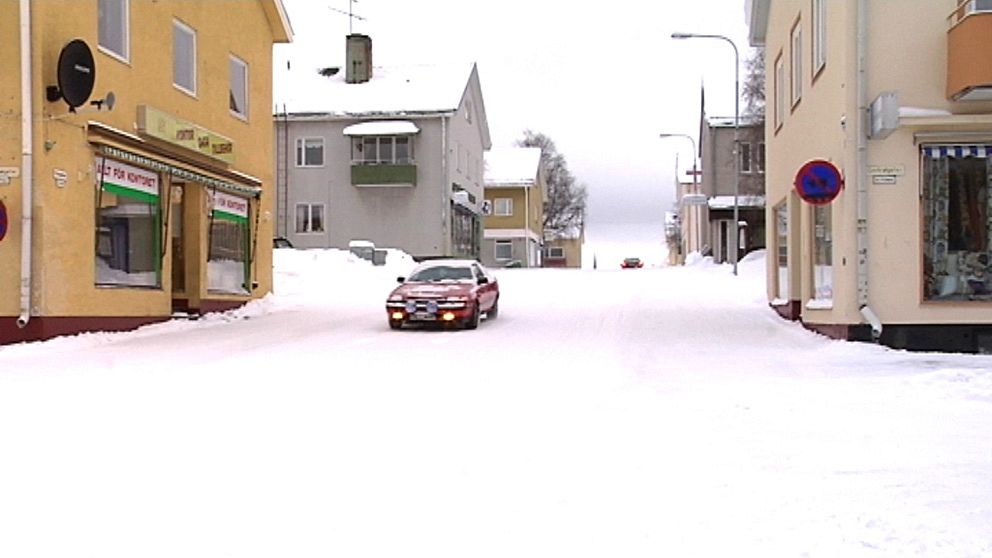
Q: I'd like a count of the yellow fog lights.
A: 2